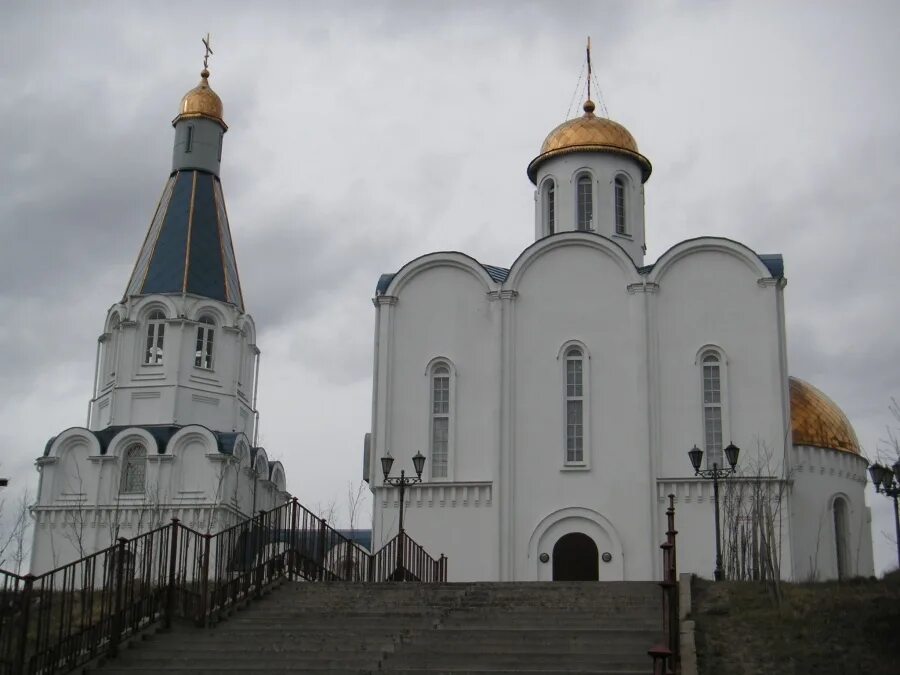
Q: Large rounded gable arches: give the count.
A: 3